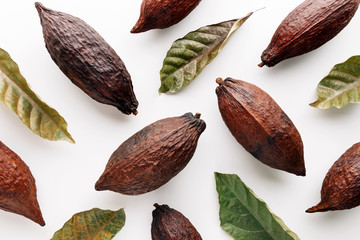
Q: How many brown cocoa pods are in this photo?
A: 8